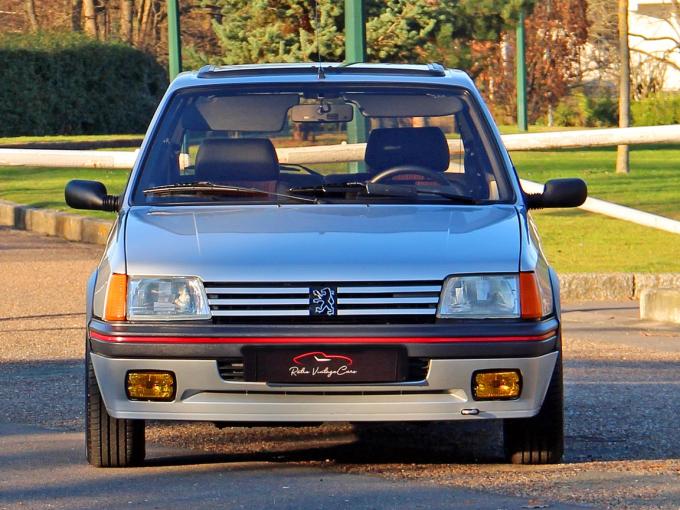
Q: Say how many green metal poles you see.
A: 3